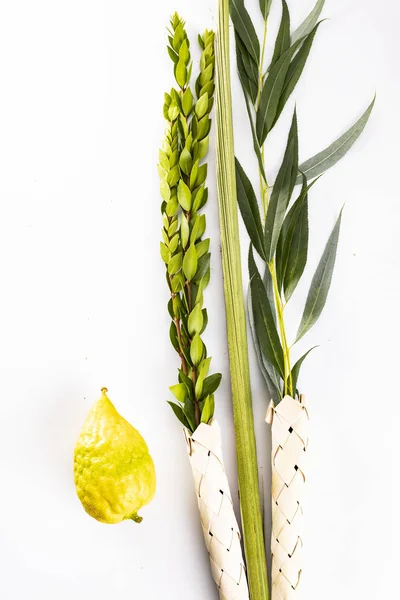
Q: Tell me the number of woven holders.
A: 2